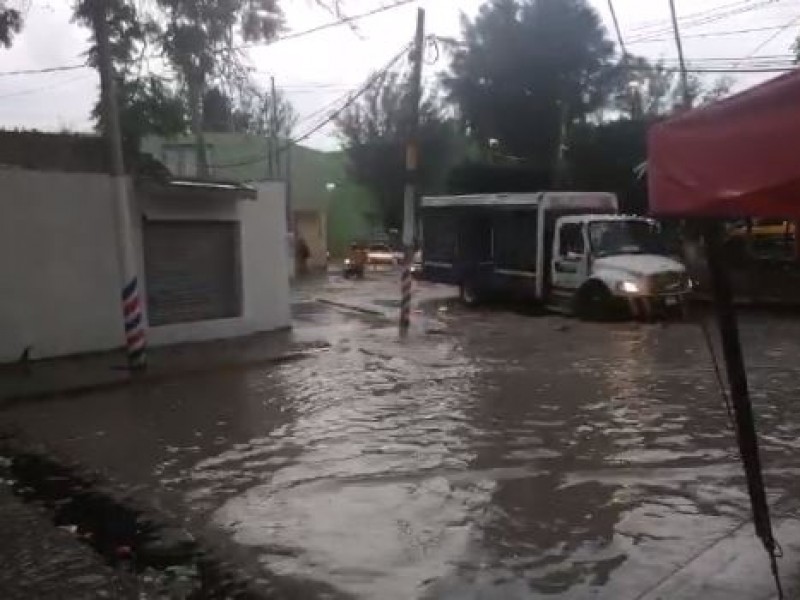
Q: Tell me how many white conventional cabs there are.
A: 1